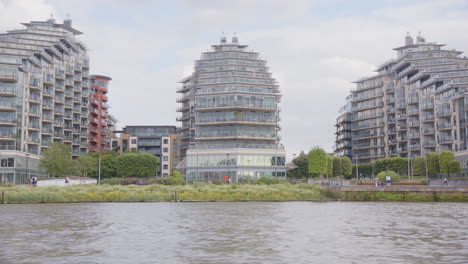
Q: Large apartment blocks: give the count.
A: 3